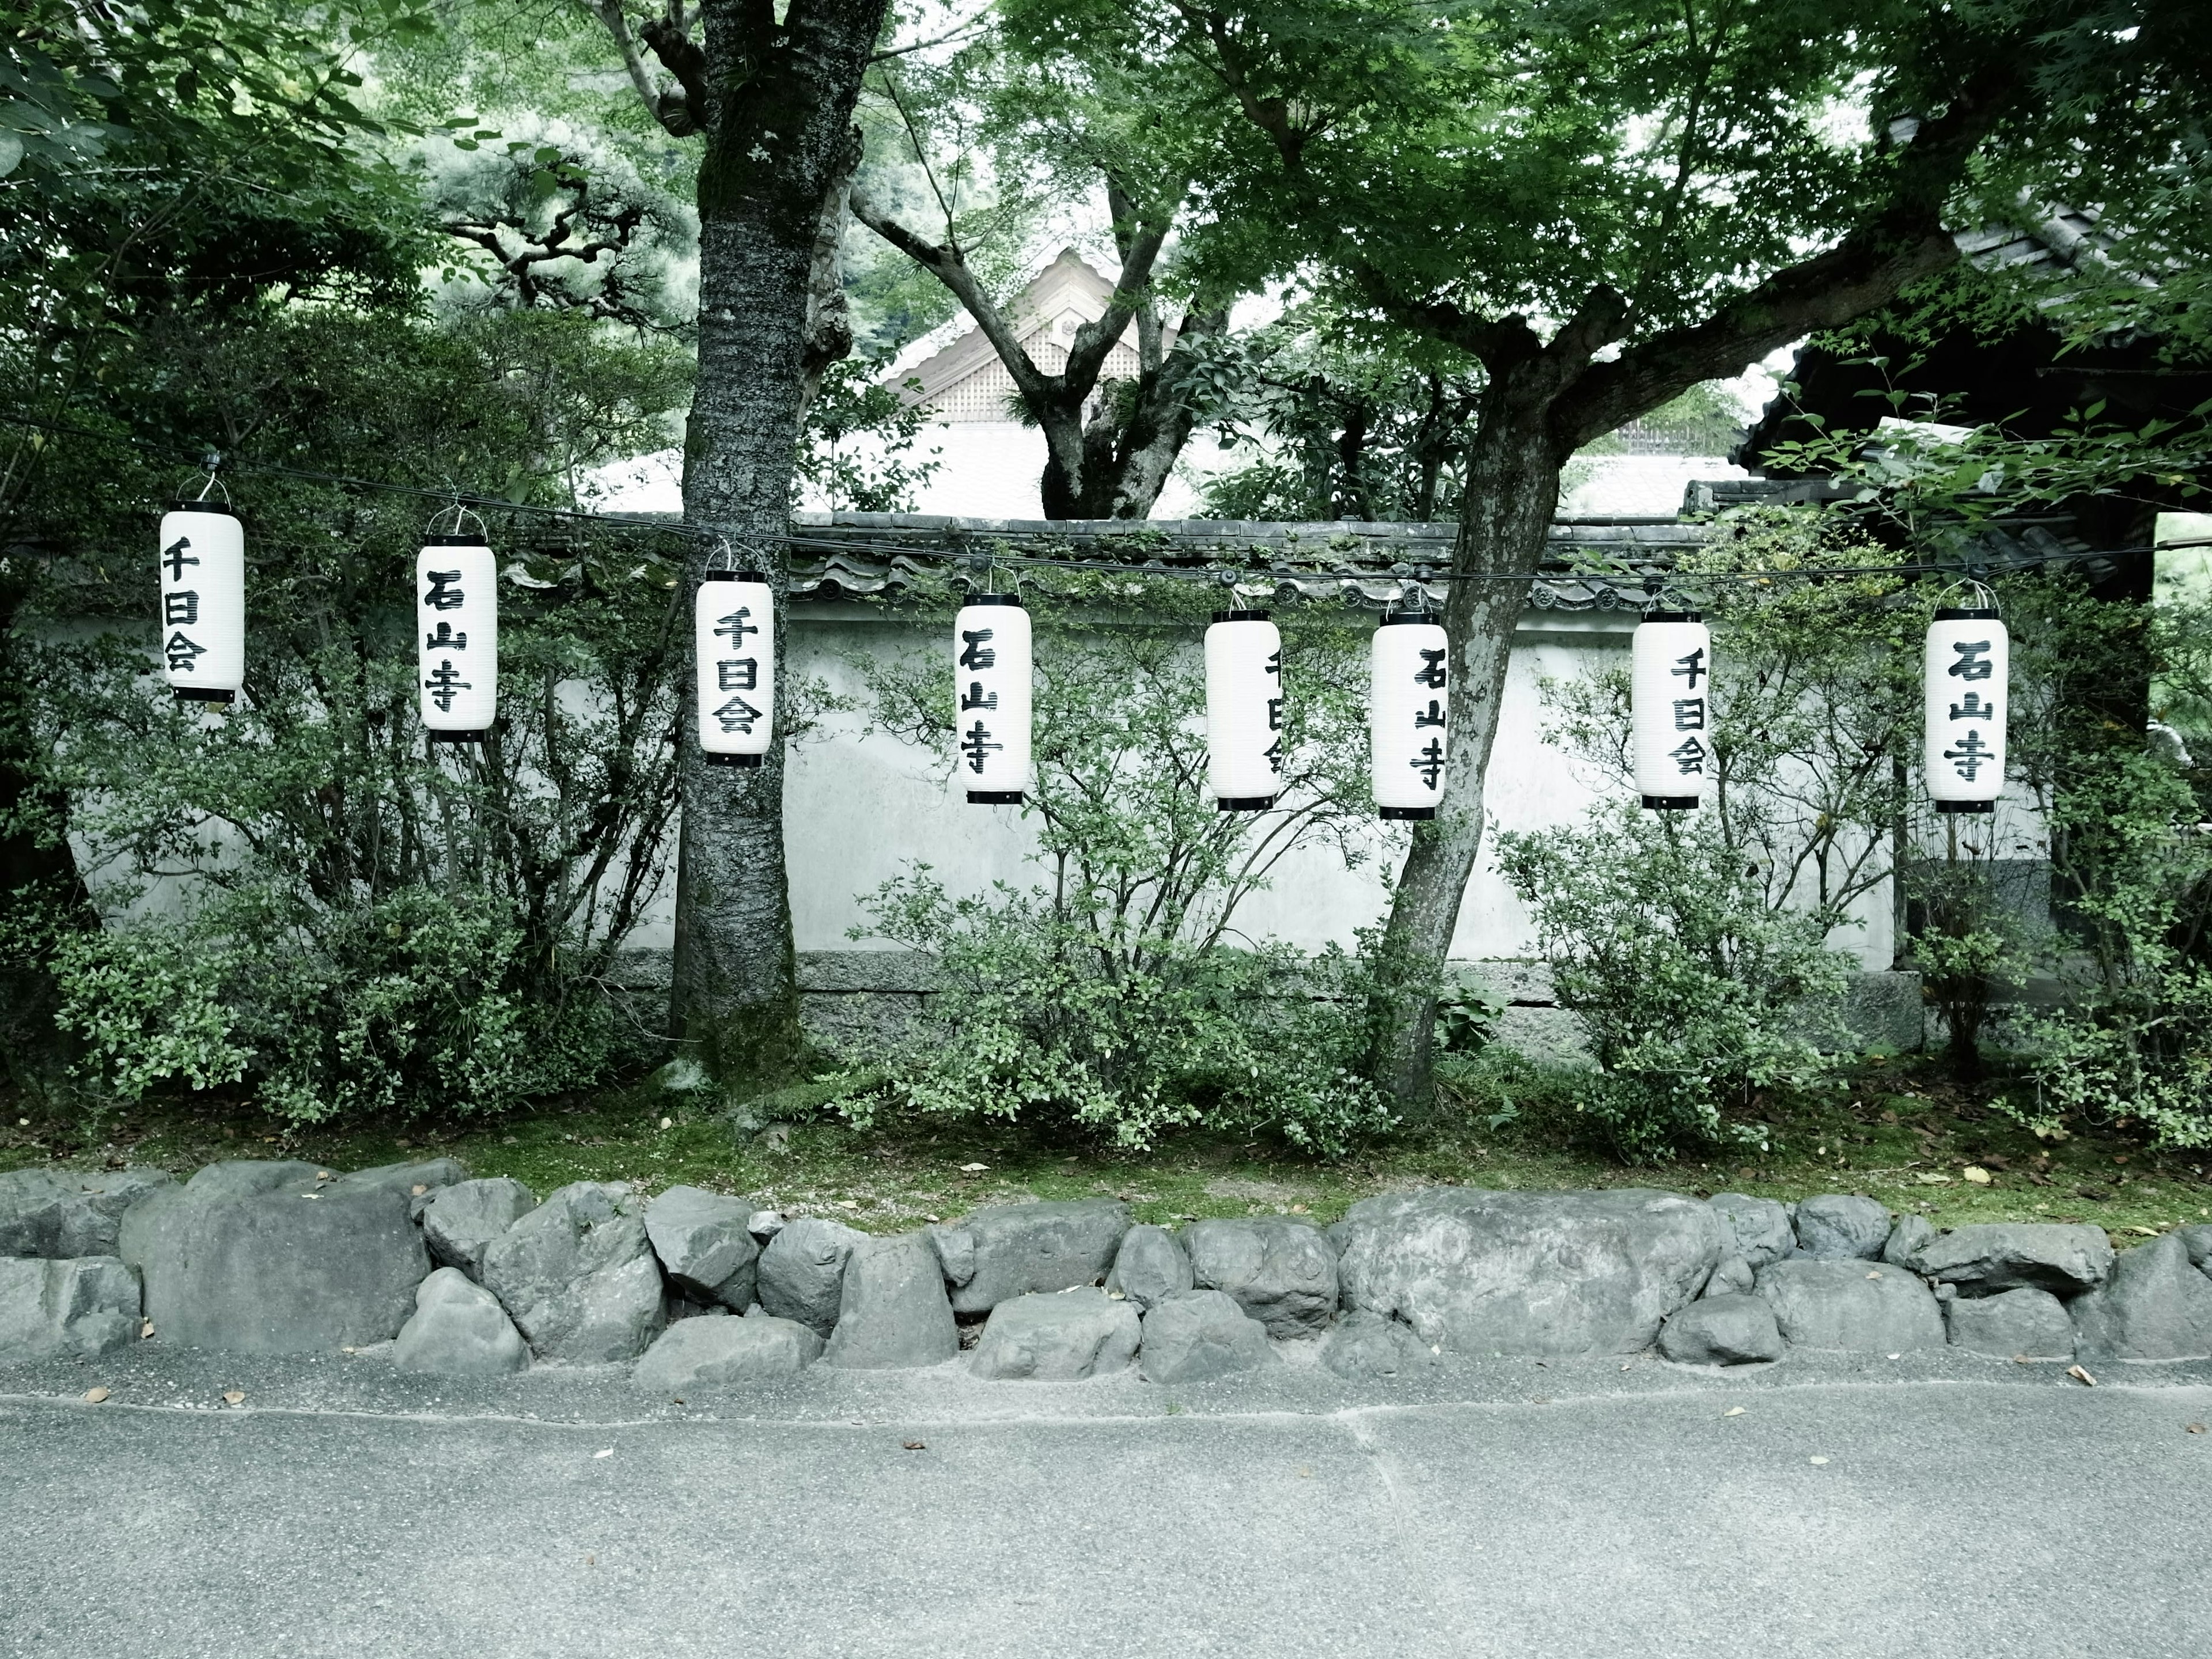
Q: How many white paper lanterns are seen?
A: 8